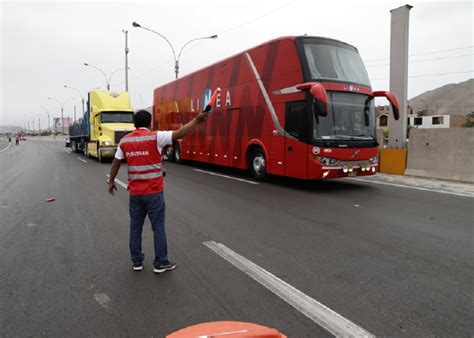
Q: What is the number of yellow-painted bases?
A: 1